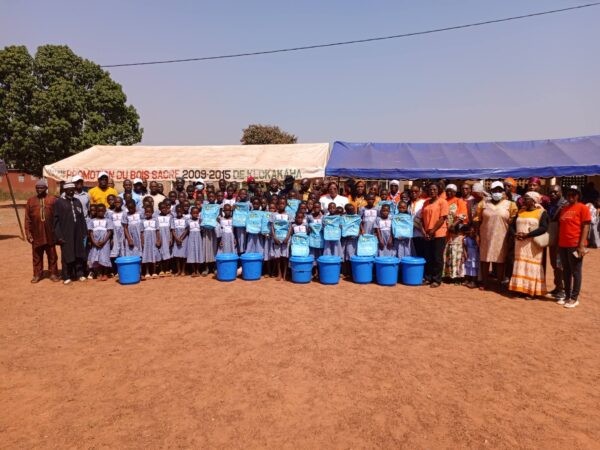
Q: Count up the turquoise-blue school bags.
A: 13